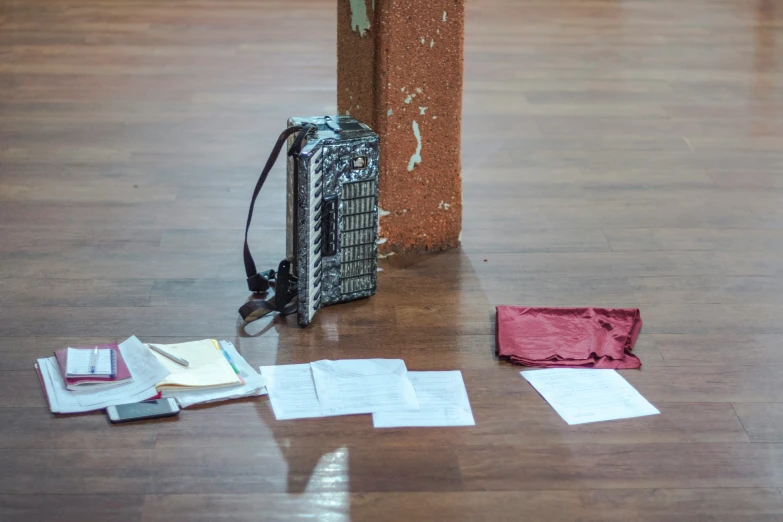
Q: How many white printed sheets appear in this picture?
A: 4